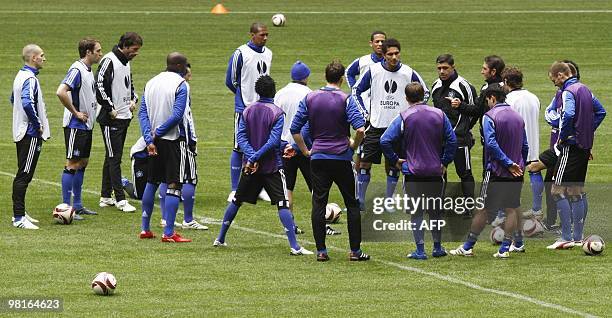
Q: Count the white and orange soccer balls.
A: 7